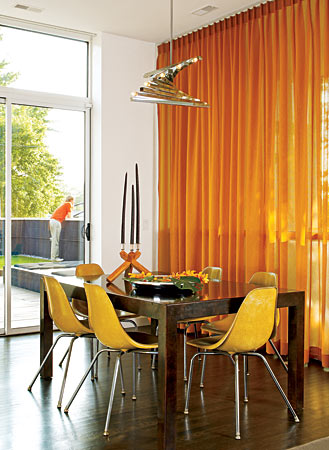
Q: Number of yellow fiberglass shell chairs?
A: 6